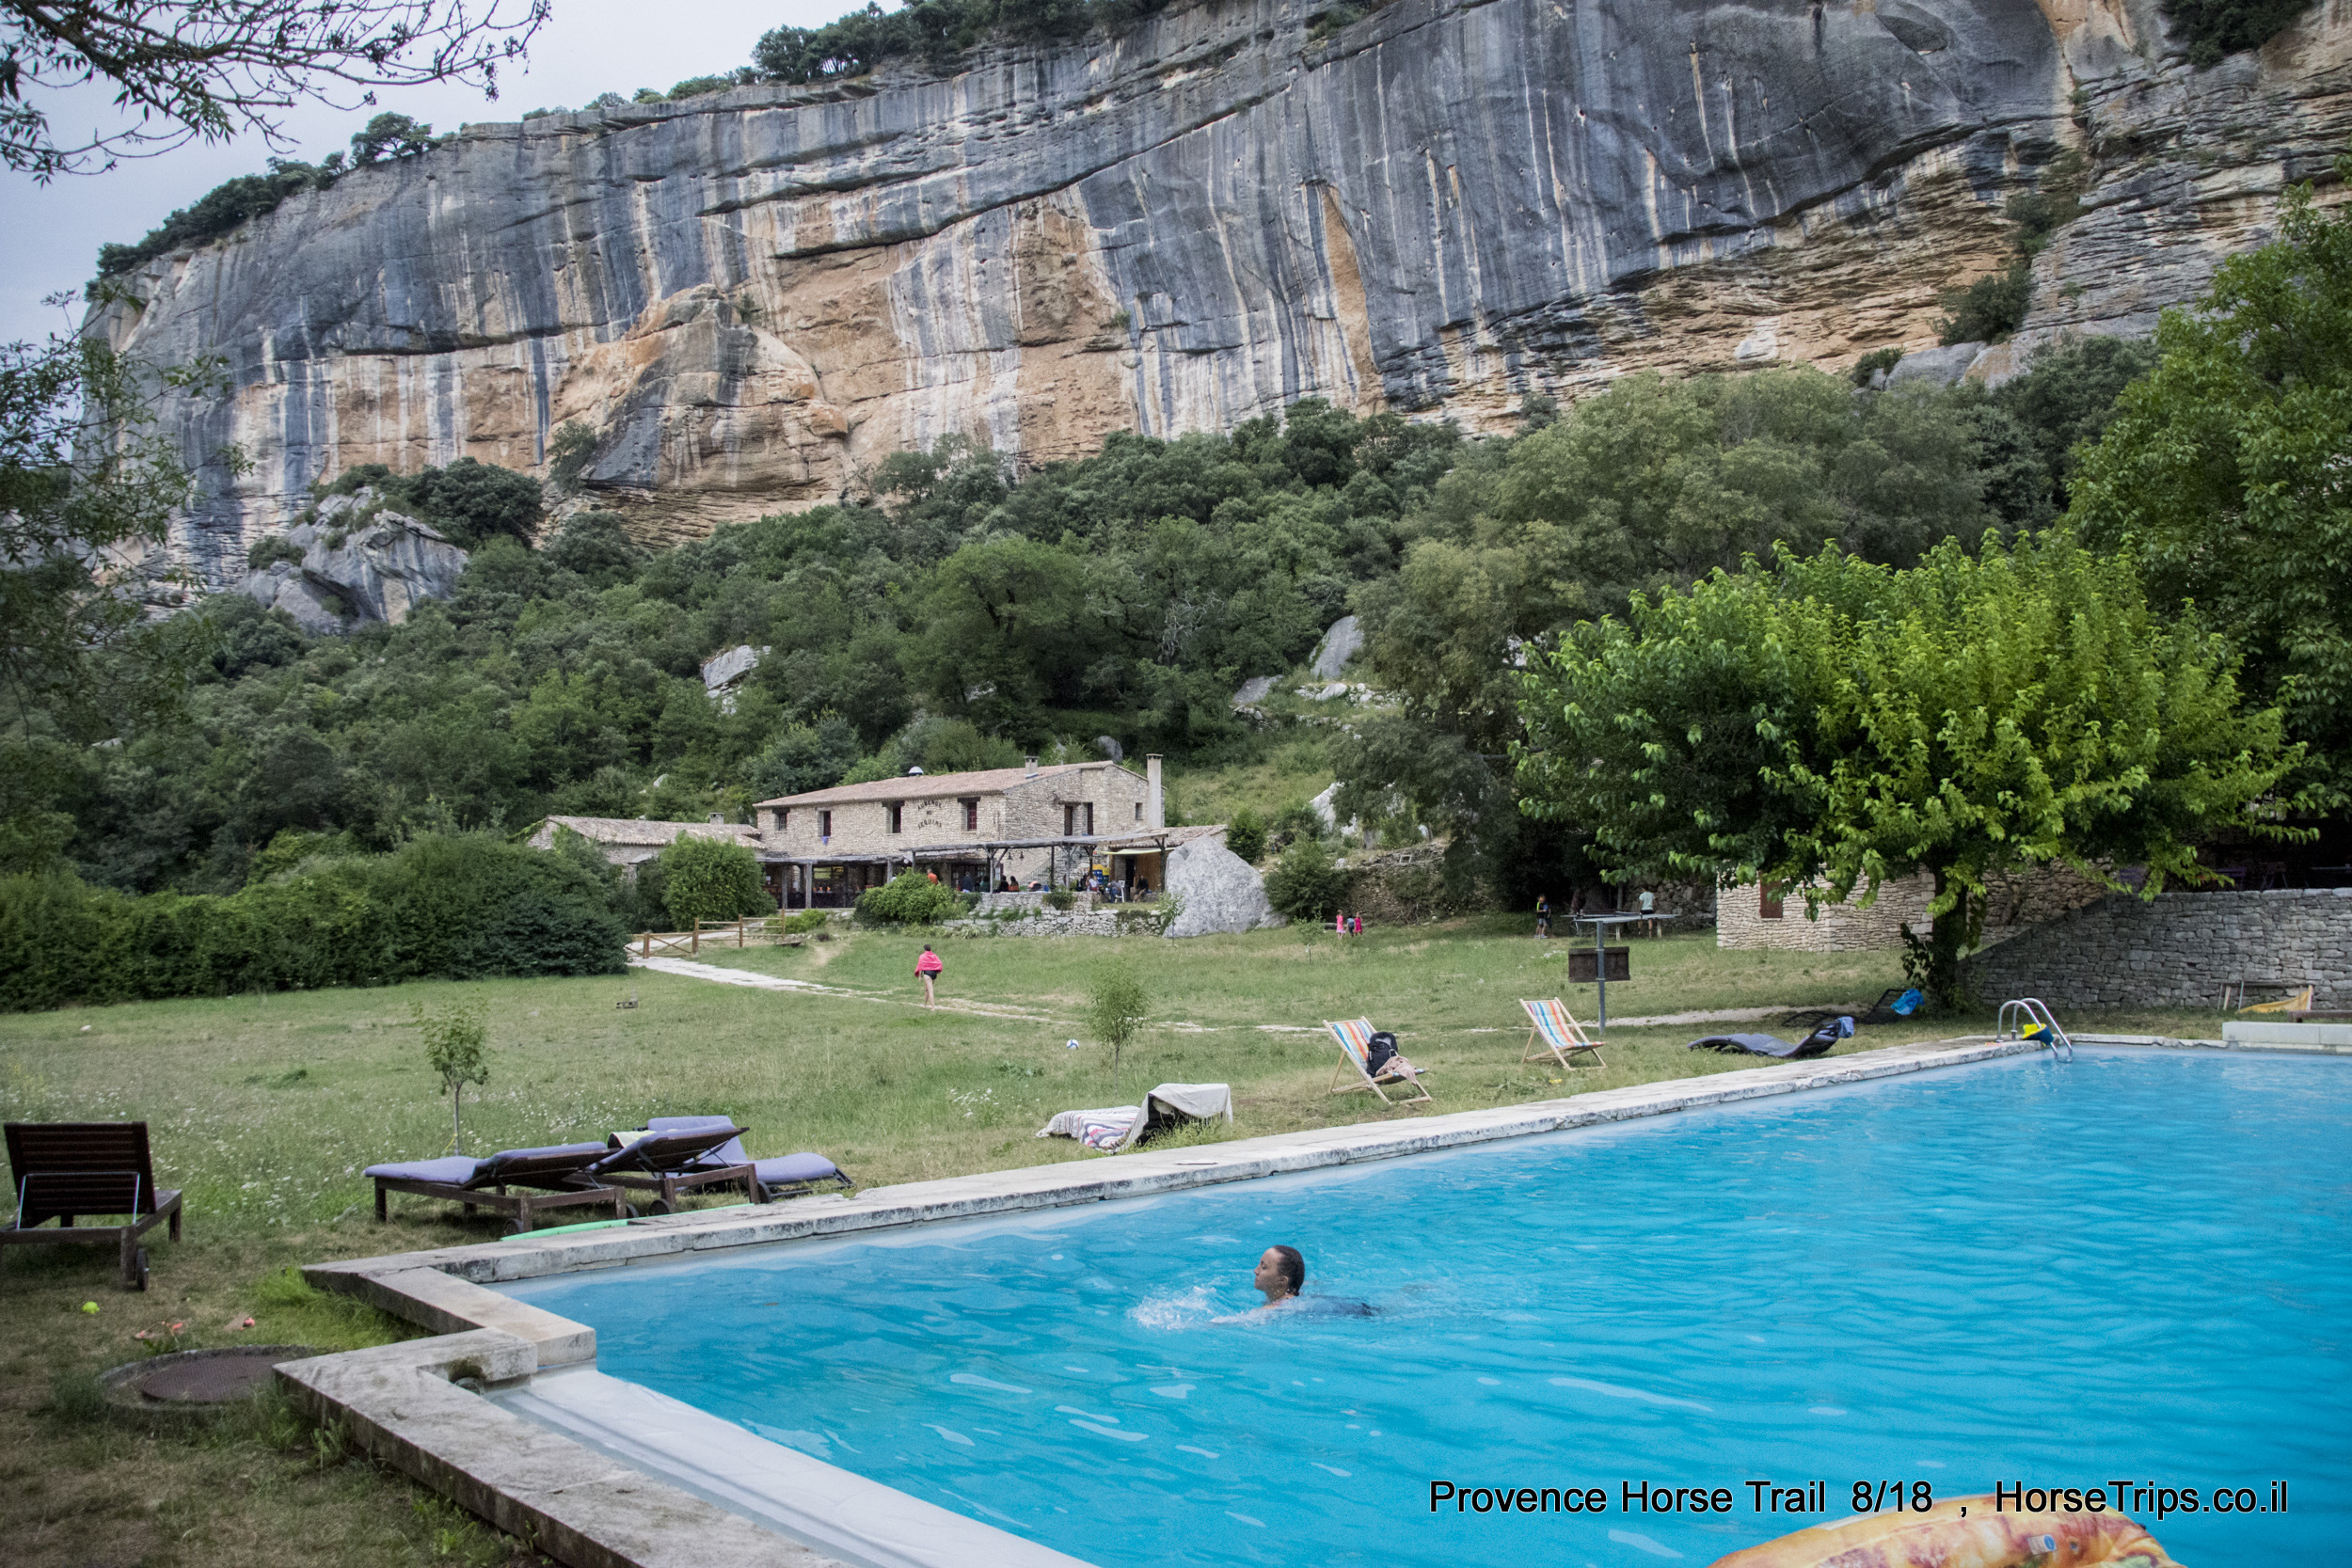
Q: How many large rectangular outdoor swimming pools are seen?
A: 1